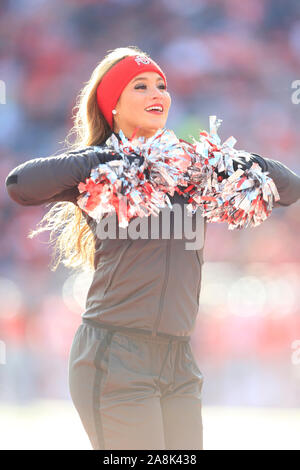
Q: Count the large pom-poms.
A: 2